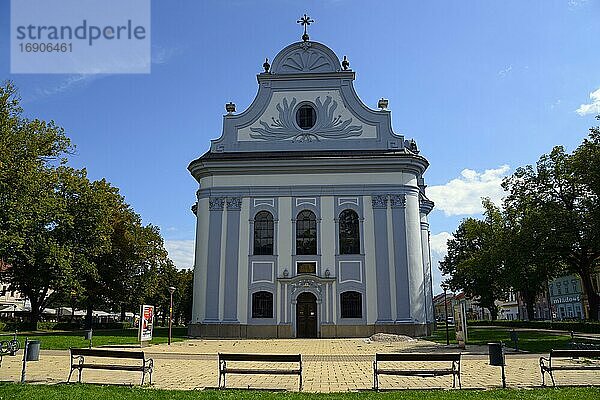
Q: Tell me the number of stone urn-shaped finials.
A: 4